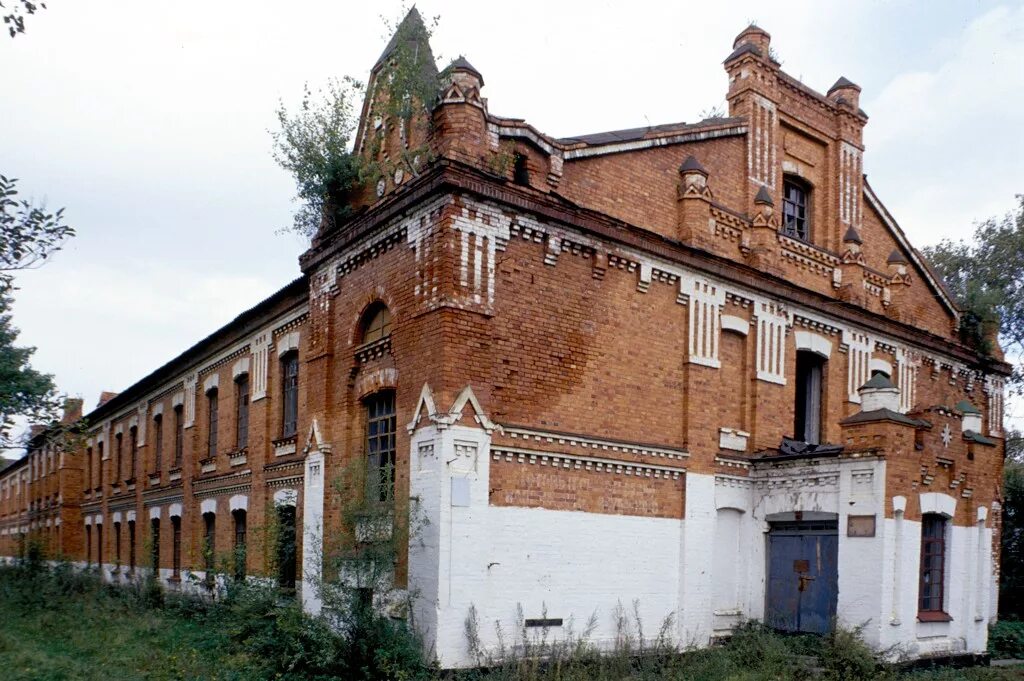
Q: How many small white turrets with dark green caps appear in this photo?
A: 2